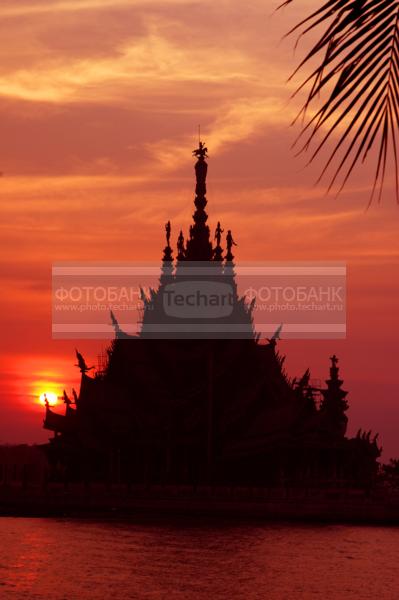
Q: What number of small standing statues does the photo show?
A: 4